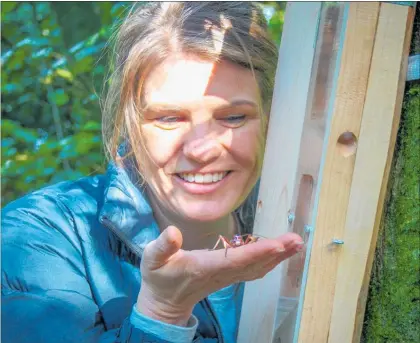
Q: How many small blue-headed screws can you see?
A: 3